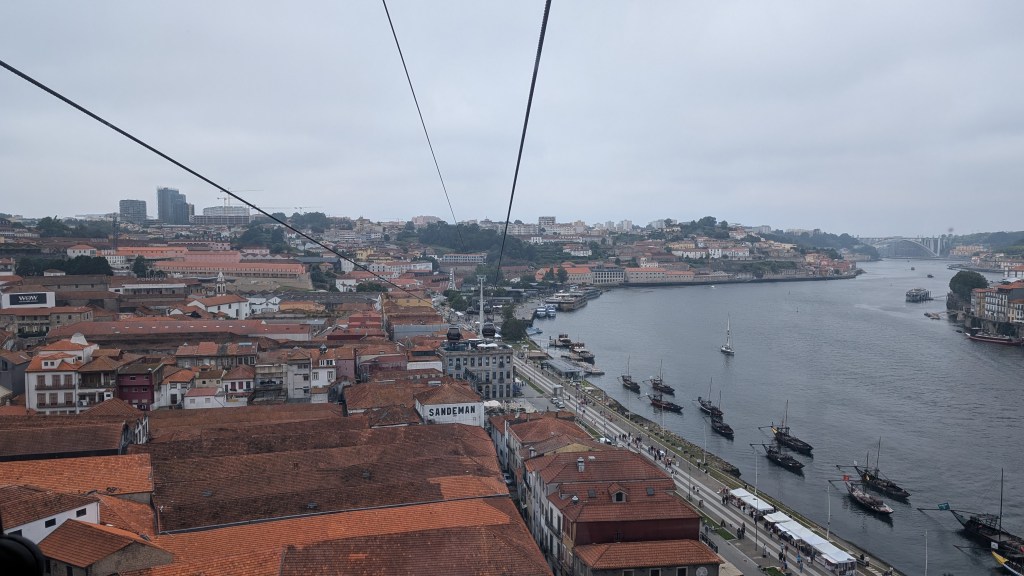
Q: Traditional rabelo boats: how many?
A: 11